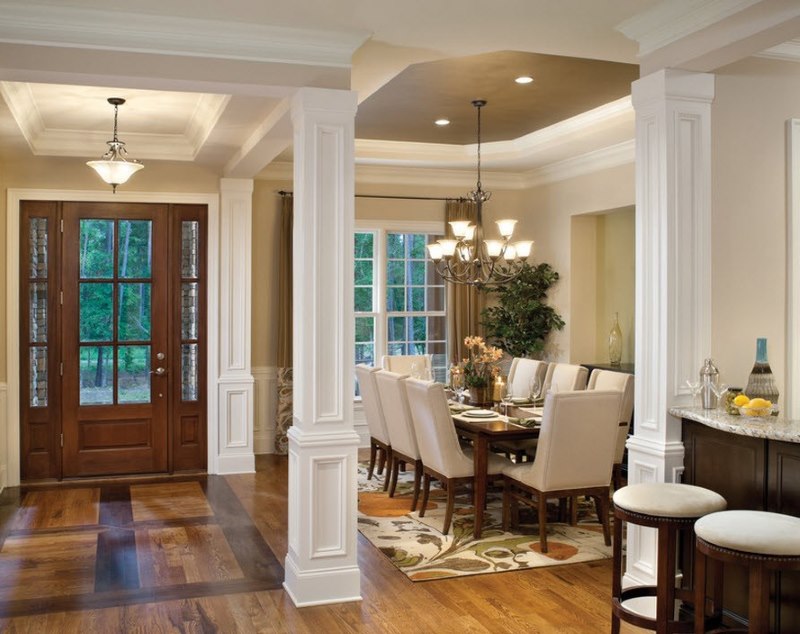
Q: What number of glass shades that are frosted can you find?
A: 10